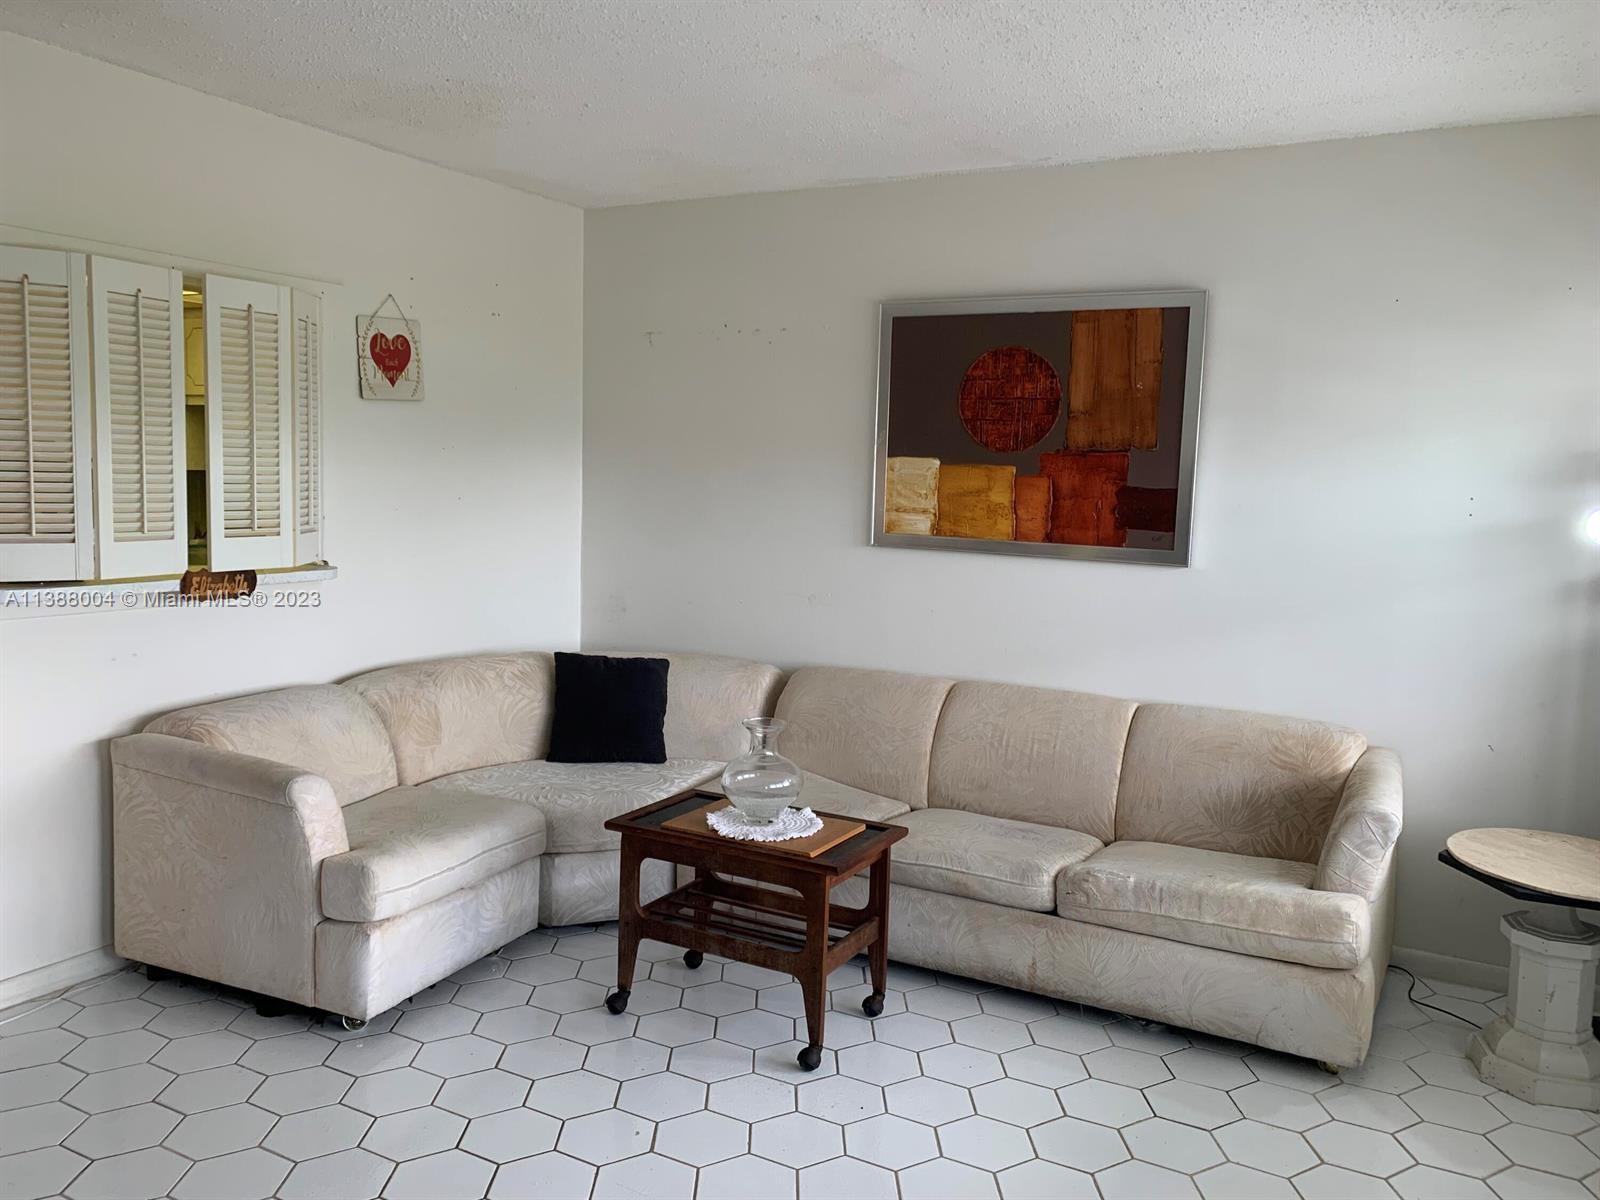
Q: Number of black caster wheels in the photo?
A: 4